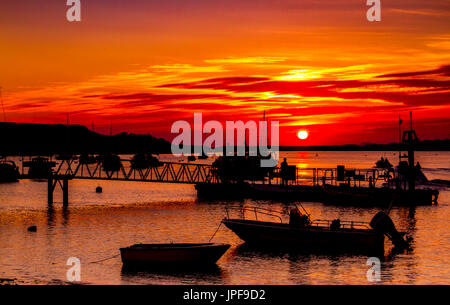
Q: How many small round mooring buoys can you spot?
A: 2